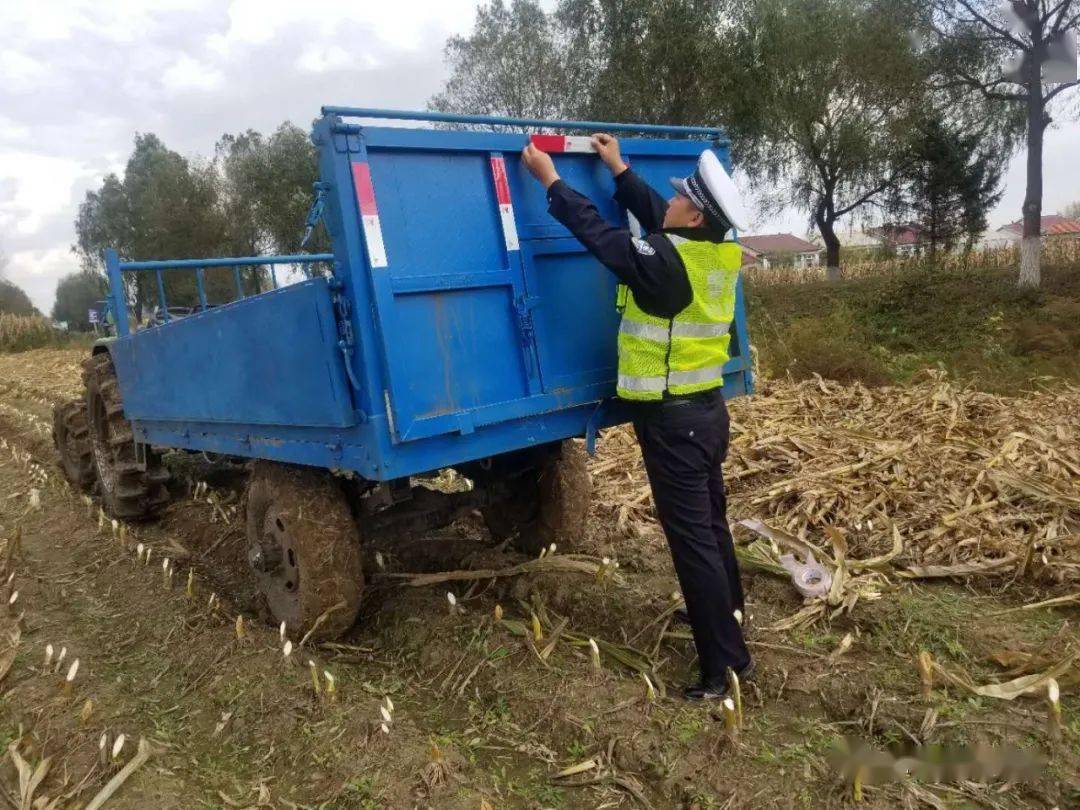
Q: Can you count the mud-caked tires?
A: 4